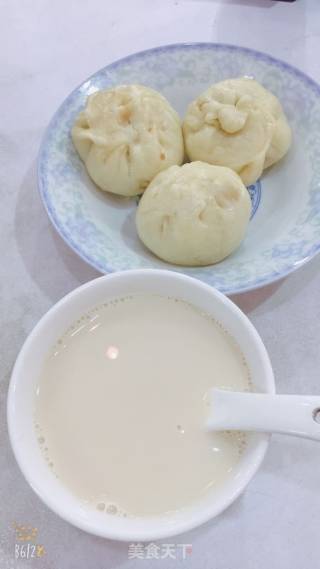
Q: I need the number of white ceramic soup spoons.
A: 1